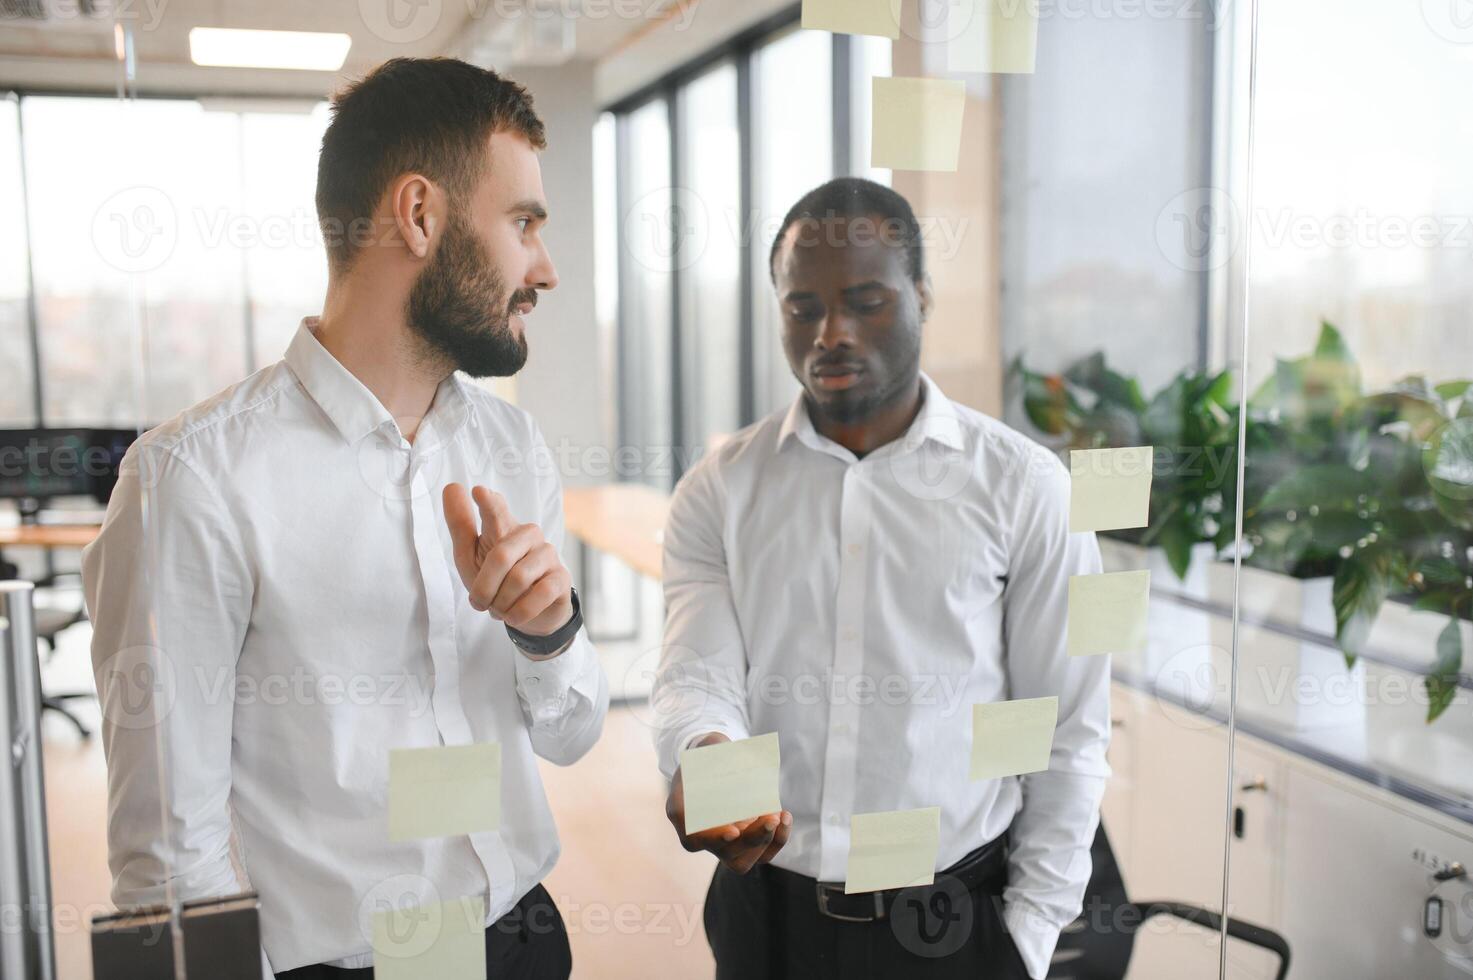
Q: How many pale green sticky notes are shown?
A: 10